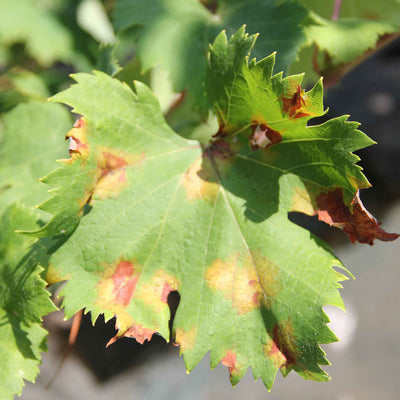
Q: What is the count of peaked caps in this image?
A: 0